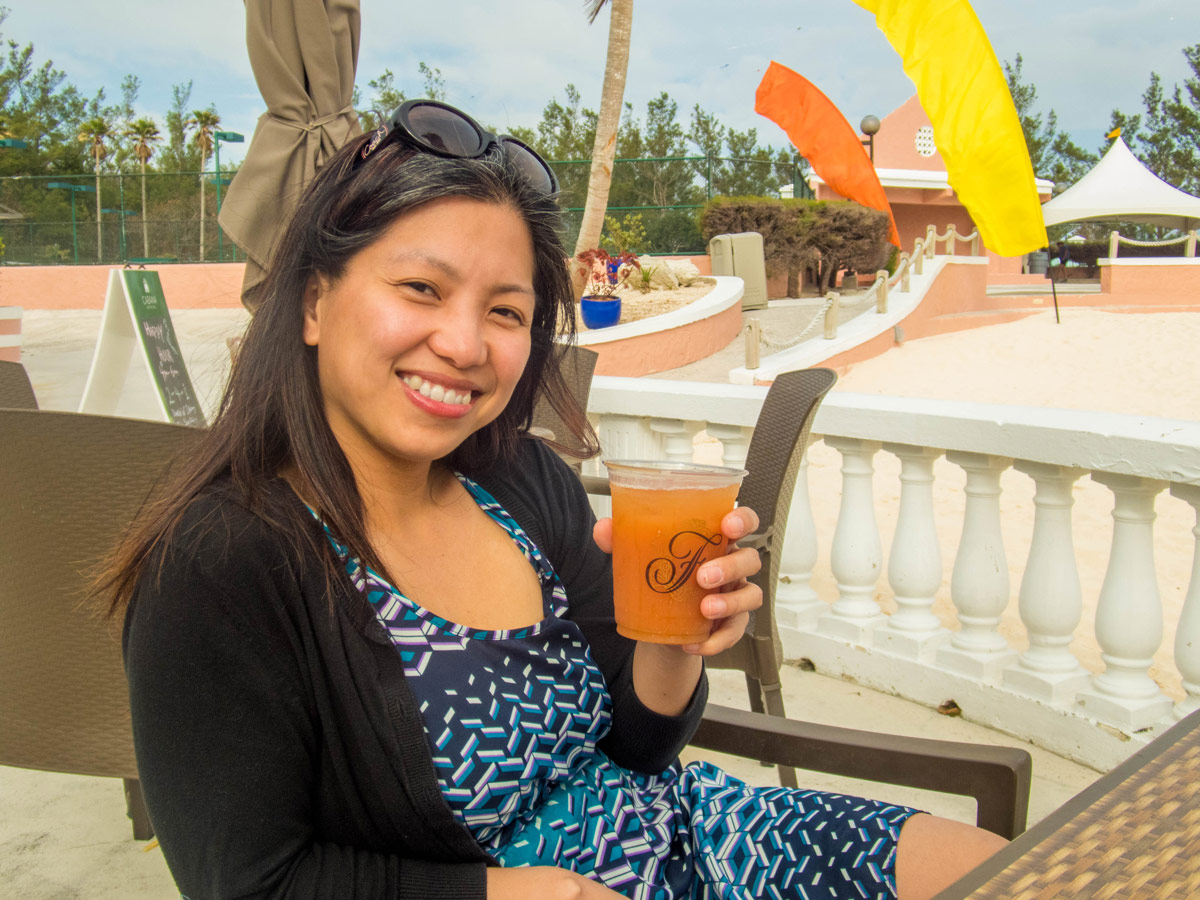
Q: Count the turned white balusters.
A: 9